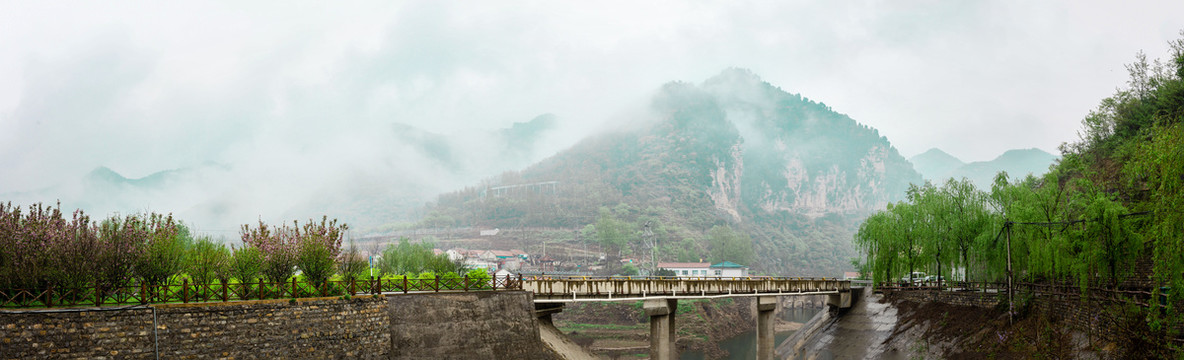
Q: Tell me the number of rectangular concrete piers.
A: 2